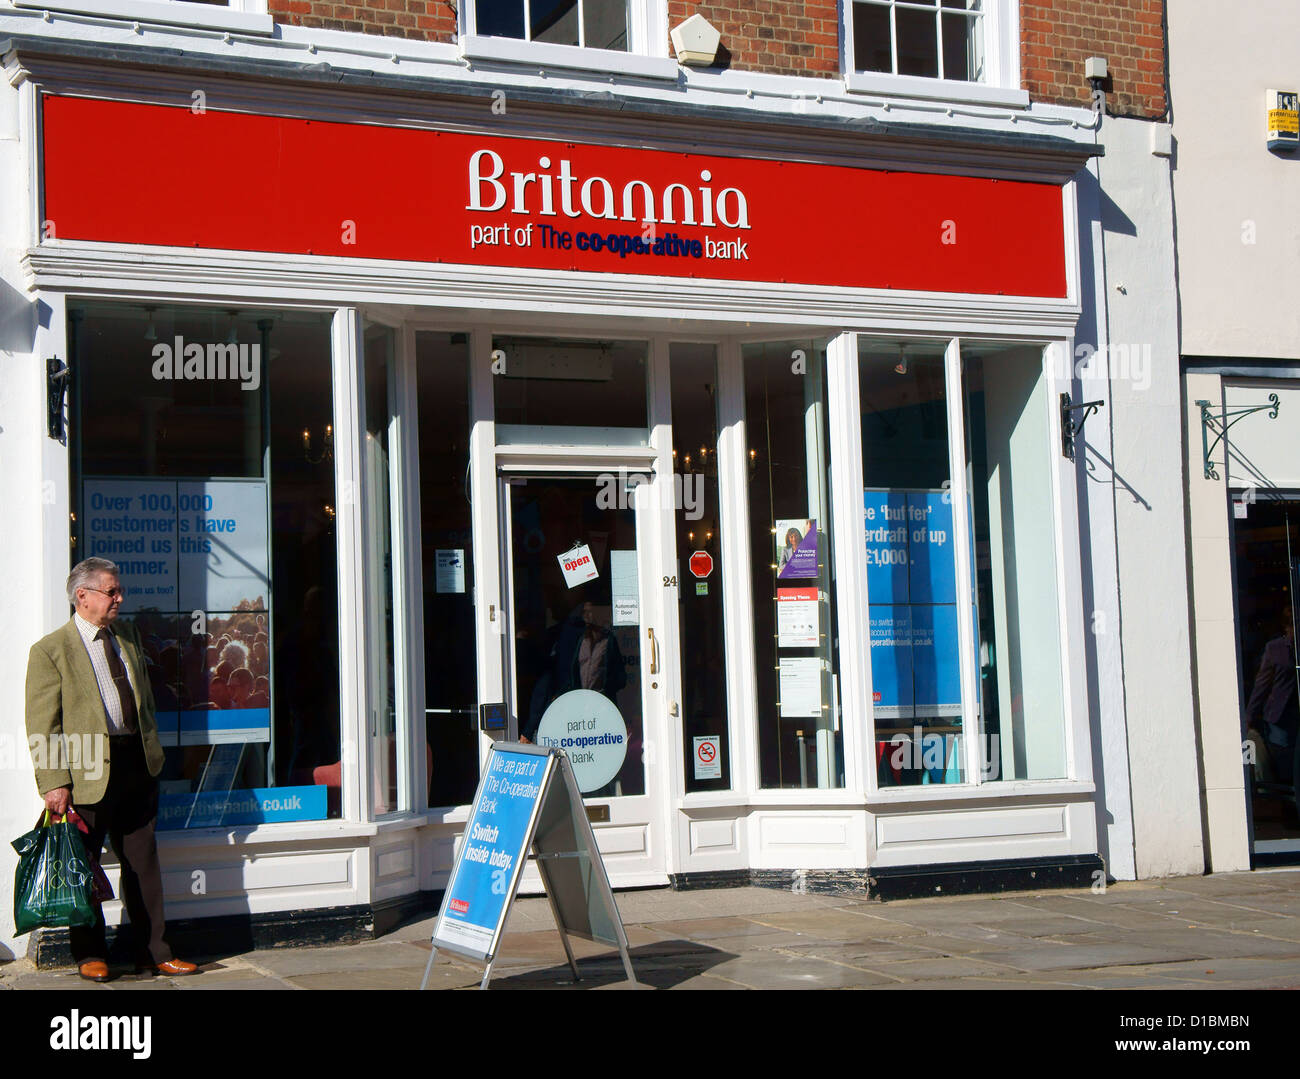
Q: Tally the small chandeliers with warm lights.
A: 2